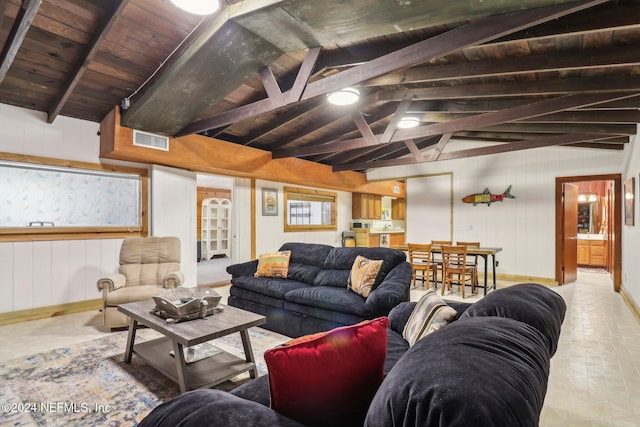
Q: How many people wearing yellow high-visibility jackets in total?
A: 0